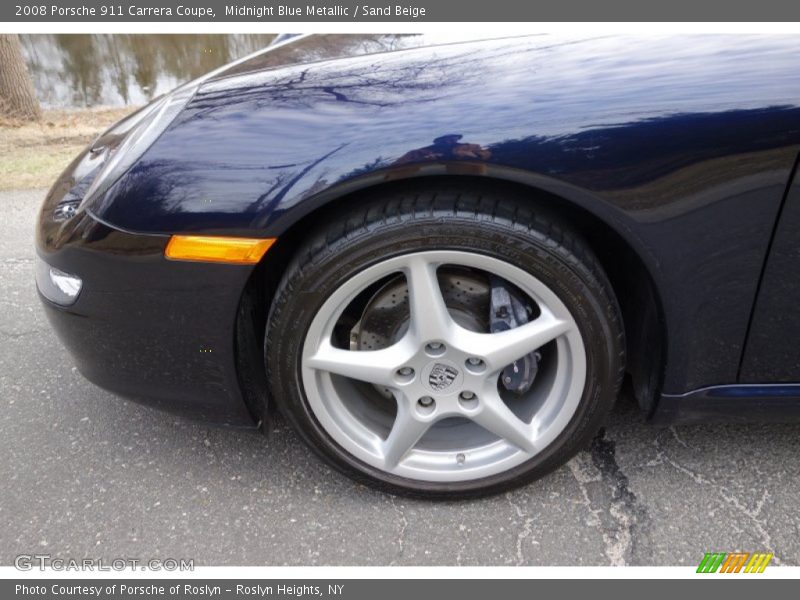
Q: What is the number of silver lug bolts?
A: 5